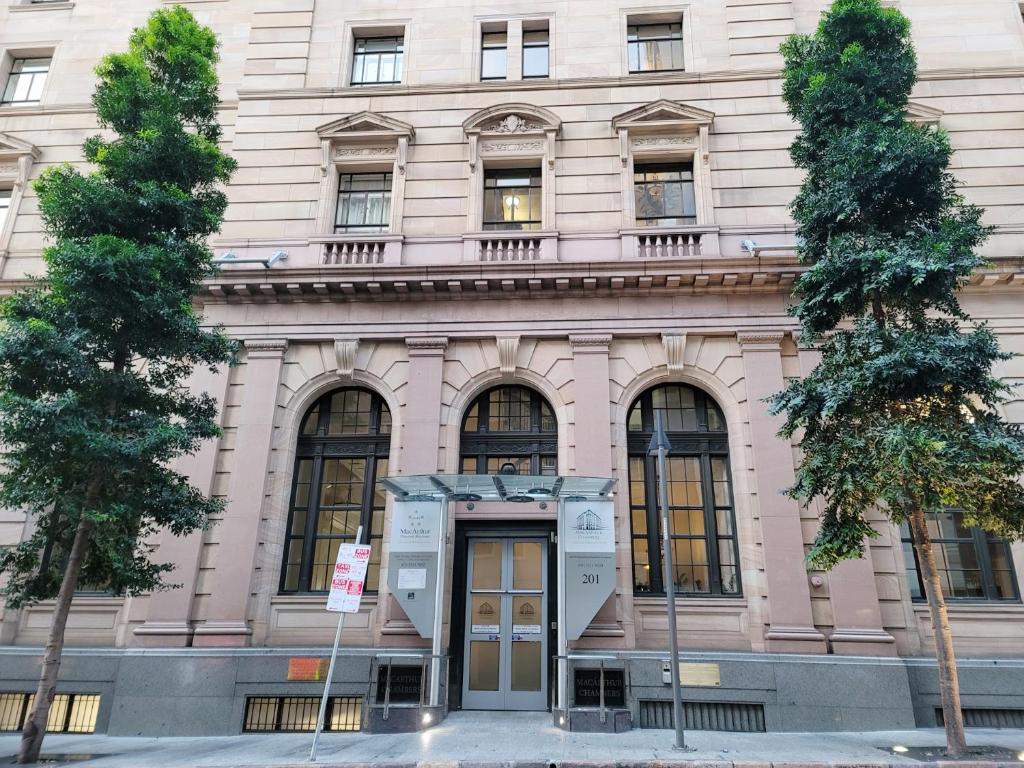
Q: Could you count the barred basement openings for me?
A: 4